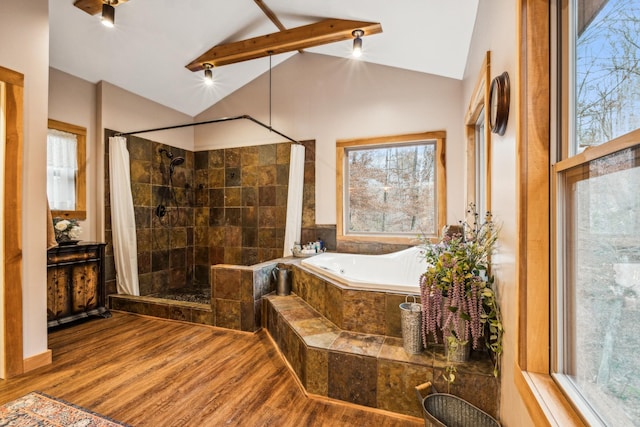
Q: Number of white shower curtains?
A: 2